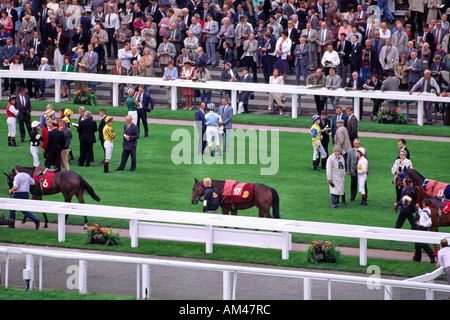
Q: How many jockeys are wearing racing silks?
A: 8